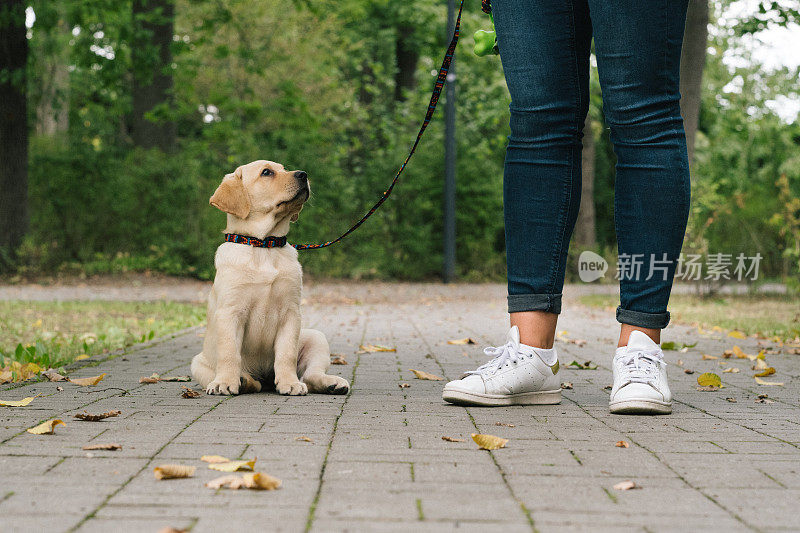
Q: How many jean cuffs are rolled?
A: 2